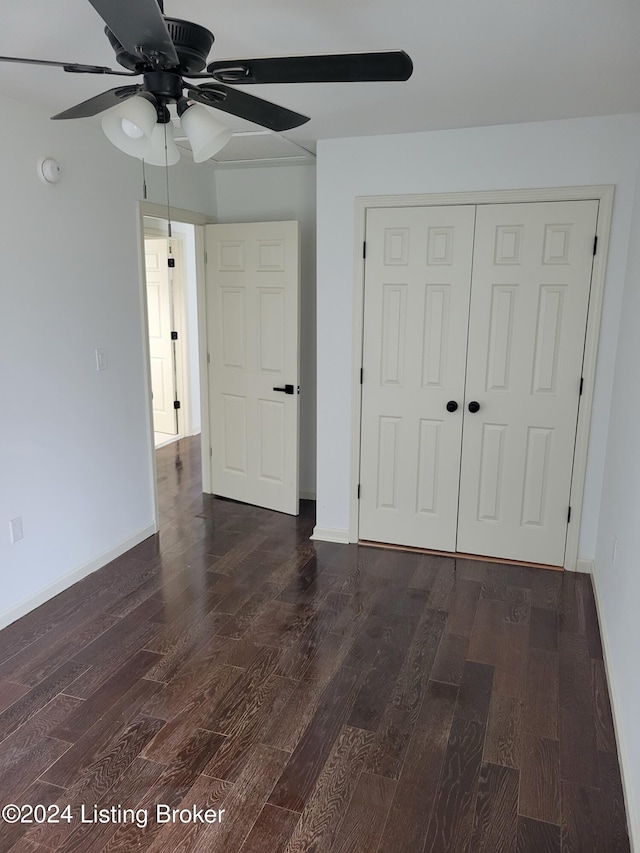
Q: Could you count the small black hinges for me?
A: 9